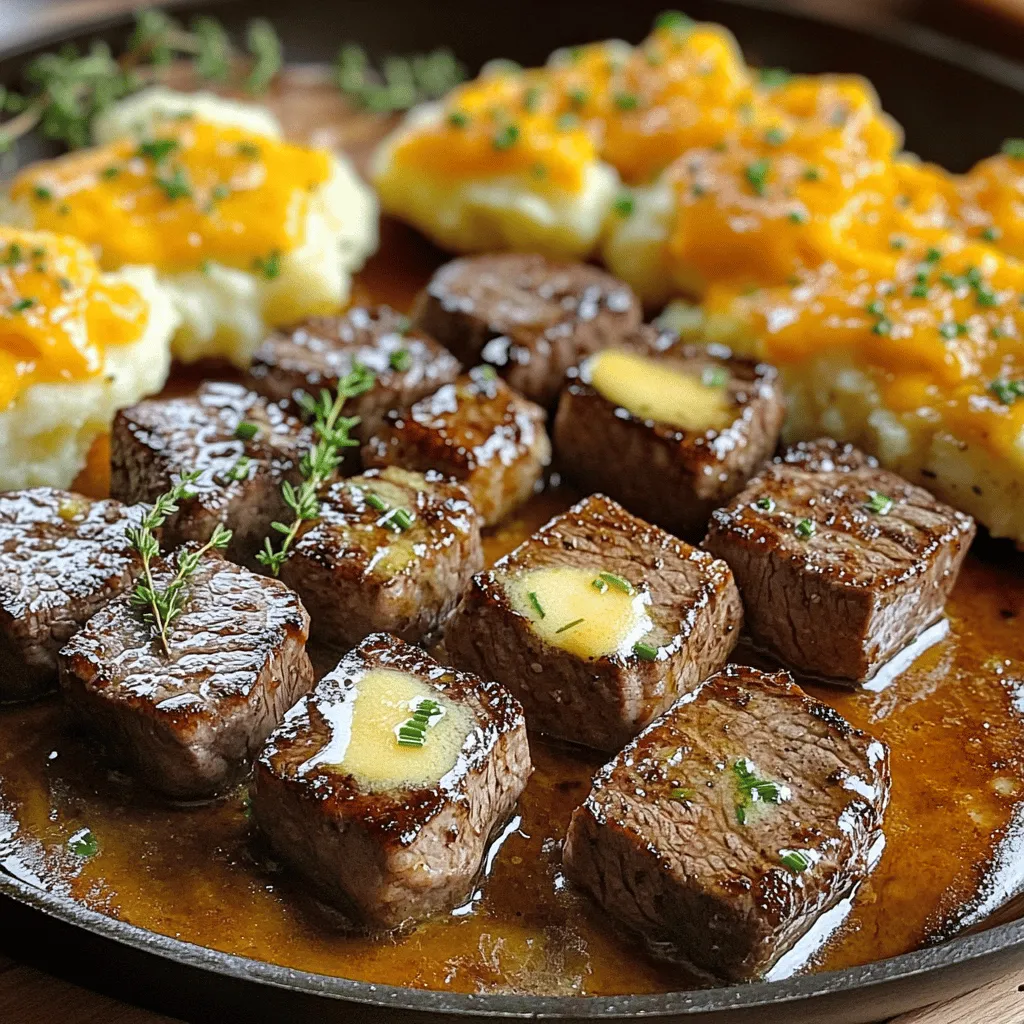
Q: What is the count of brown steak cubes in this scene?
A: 12